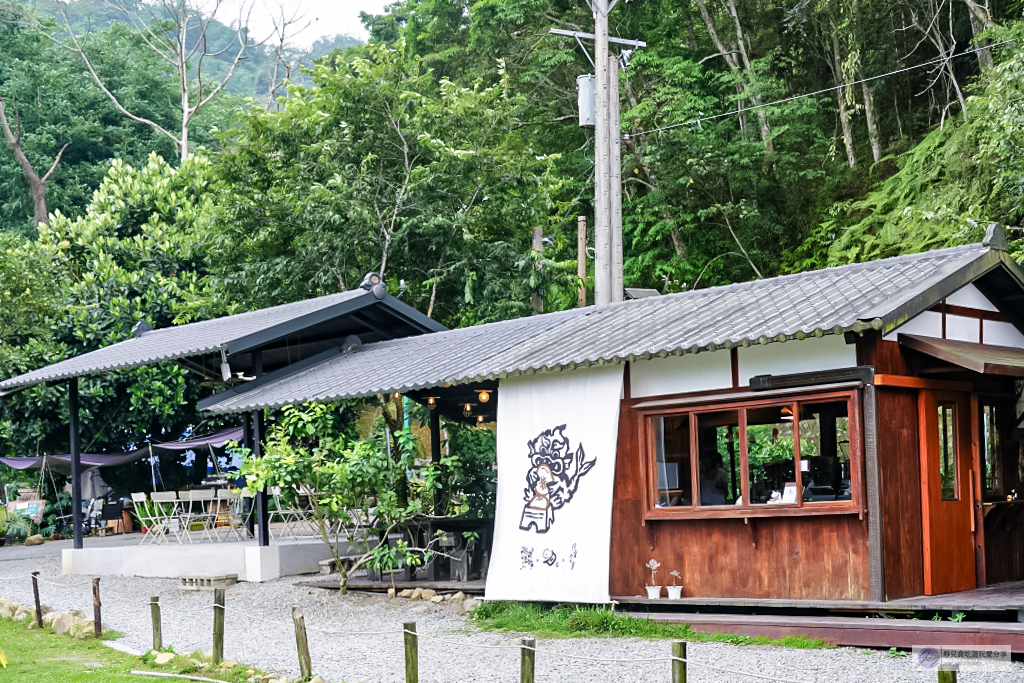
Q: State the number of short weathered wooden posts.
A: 9